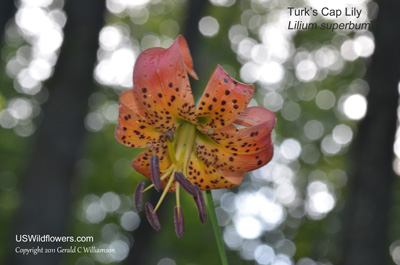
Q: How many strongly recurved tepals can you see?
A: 6